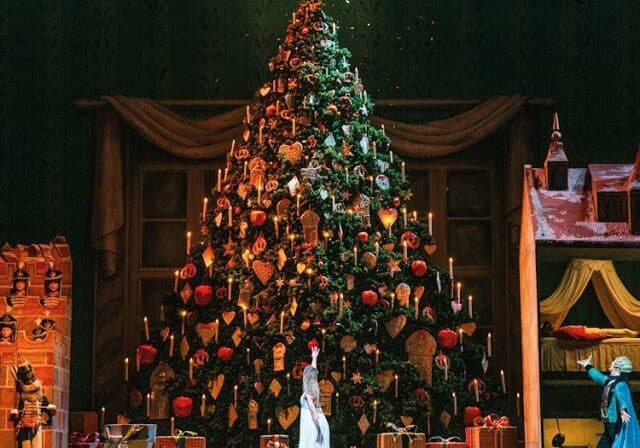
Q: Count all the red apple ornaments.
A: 11